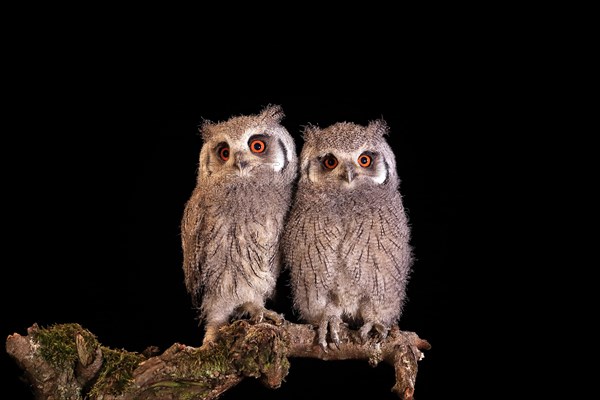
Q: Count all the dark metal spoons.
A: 0